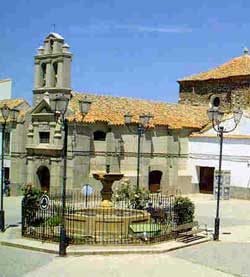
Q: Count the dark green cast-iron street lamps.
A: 4